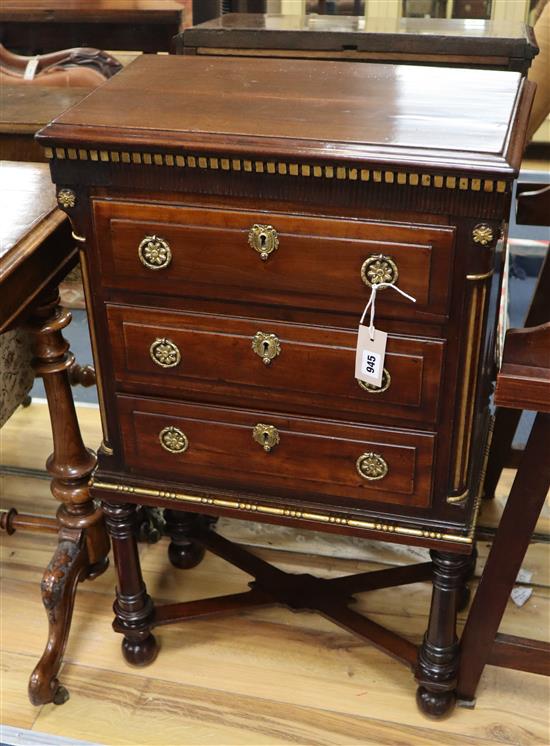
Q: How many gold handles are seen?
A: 6